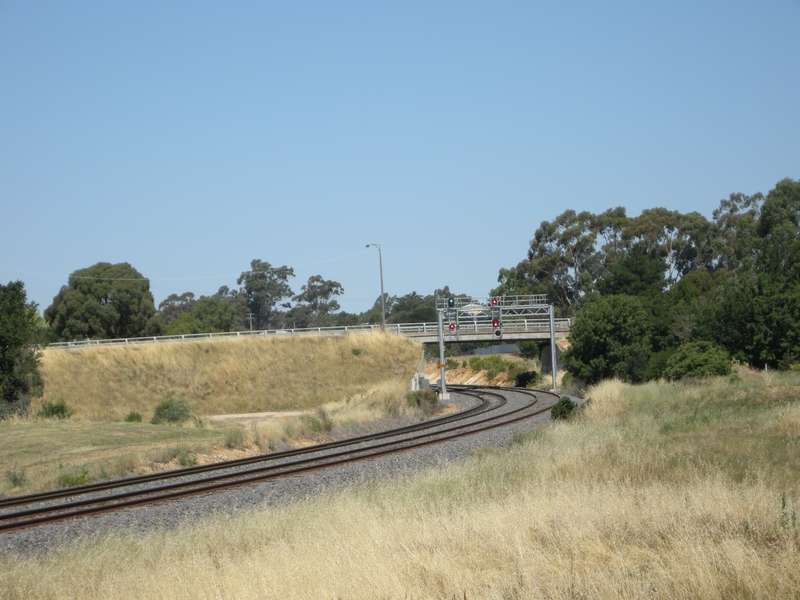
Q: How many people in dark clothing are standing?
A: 0